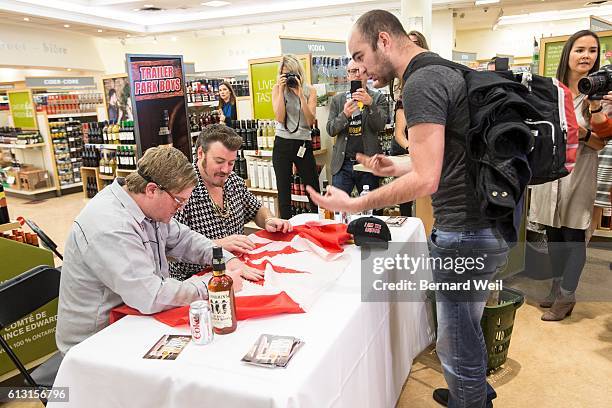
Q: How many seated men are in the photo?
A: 2